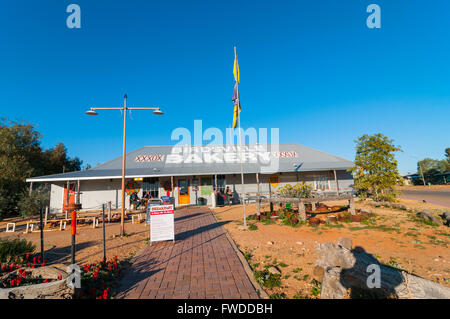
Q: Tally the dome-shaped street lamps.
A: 2